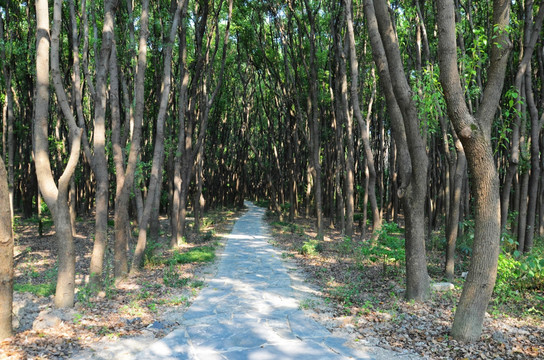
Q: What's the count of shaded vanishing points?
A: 1